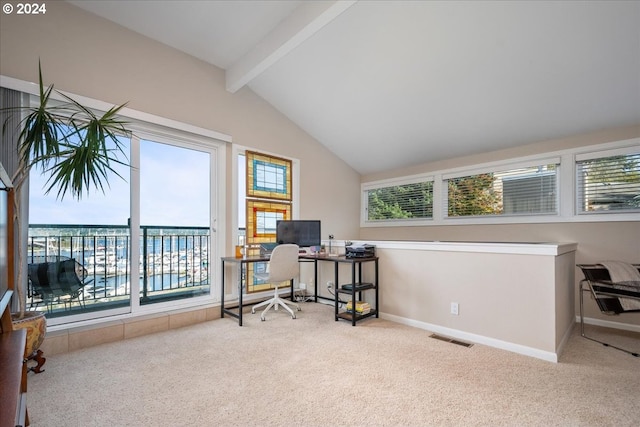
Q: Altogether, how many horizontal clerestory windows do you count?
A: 3